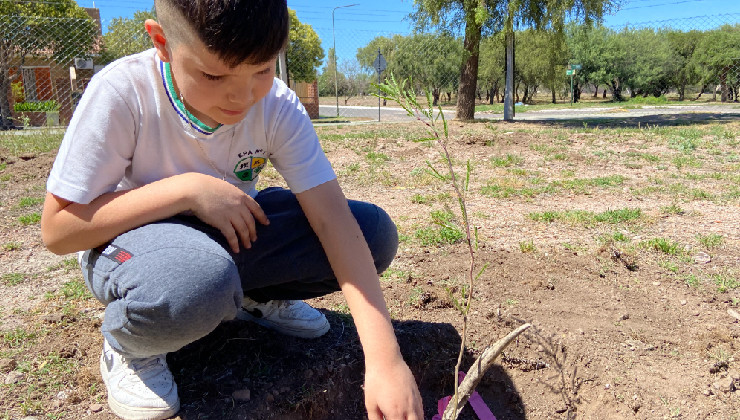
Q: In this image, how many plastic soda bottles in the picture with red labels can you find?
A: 0